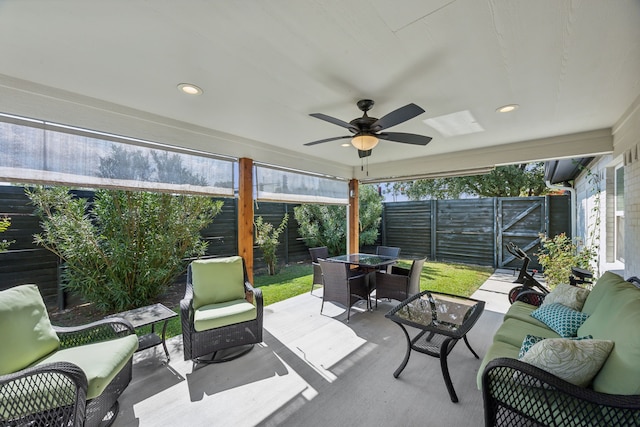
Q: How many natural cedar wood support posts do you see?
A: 2